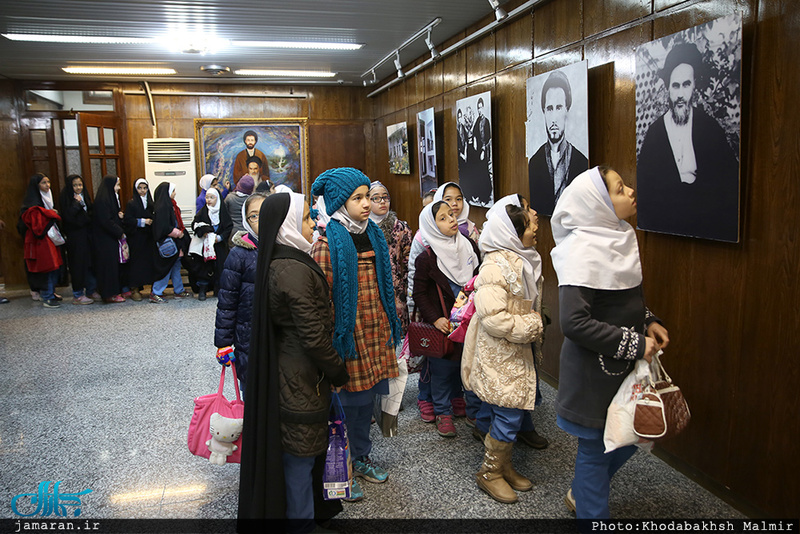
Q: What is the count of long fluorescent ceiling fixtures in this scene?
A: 4